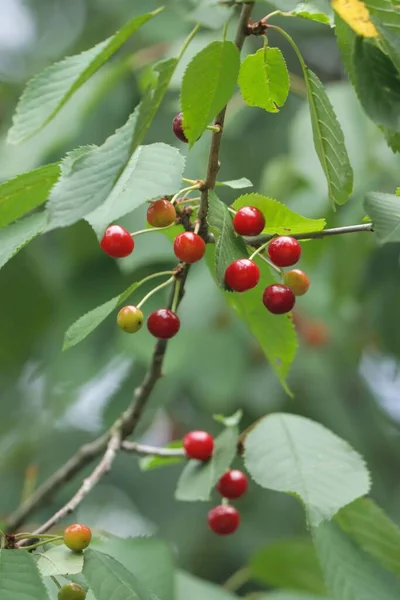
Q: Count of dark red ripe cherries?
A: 11